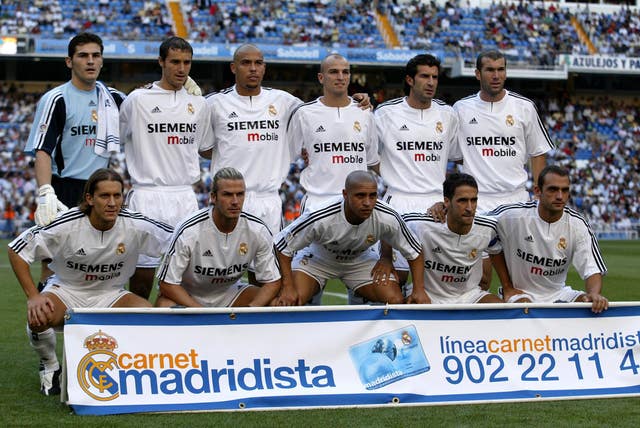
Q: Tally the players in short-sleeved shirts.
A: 11